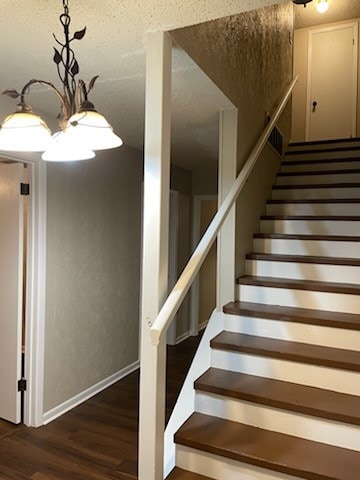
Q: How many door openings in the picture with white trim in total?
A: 4